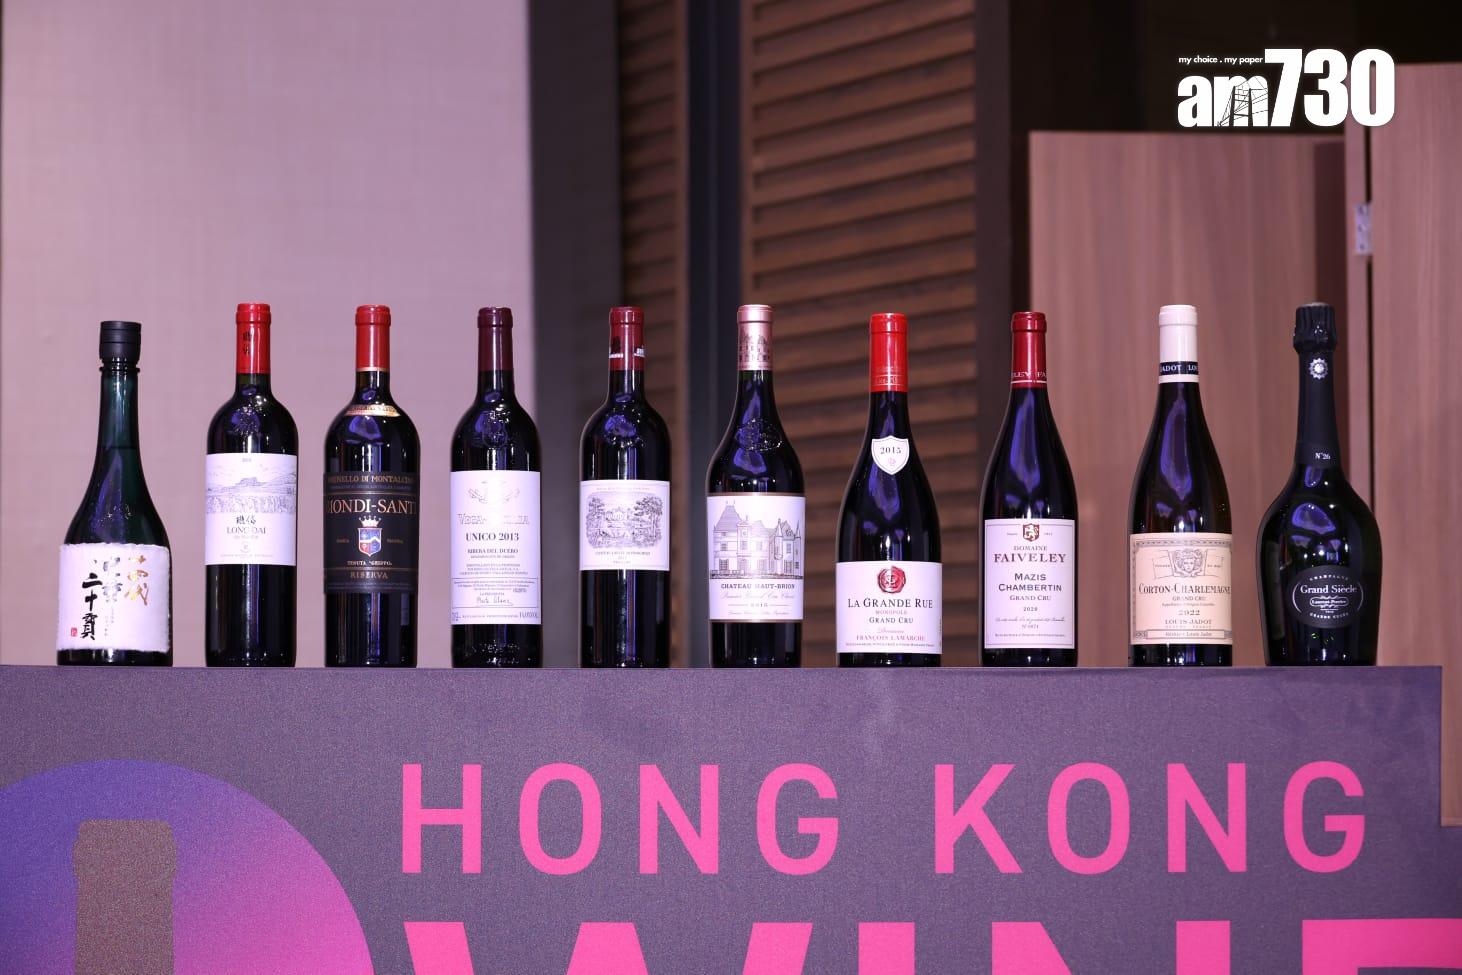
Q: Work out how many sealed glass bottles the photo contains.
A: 10